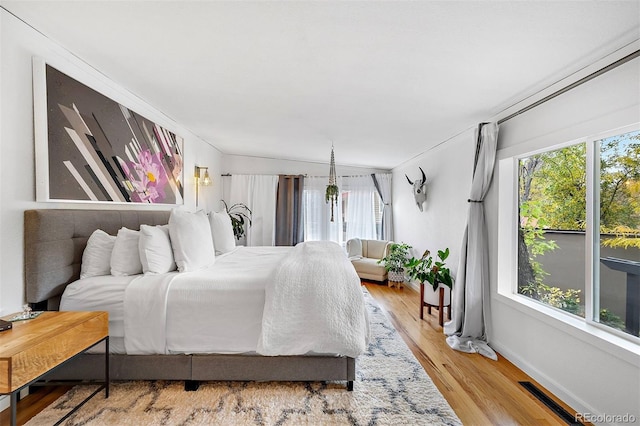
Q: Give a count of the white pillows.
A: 5